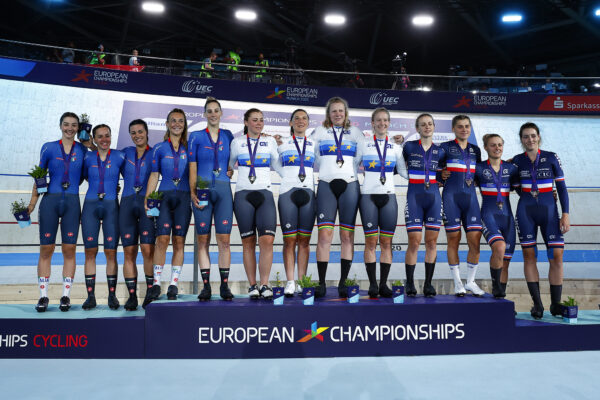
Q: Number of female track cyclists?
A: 13